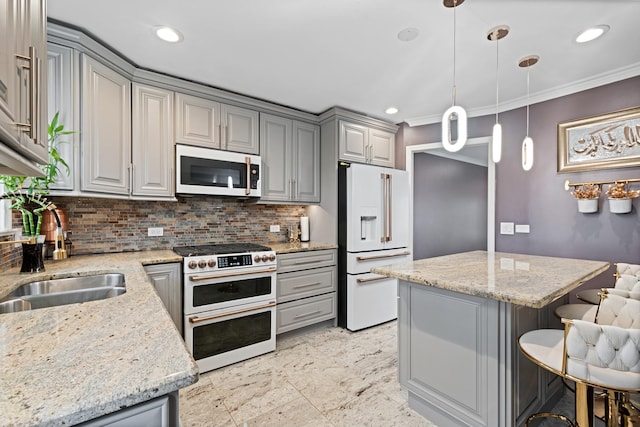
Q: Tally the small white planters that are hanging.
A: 2